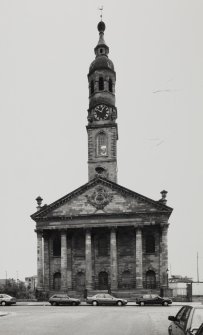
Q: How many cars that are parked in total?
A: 5